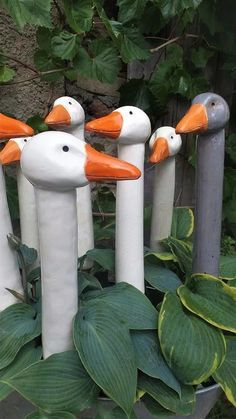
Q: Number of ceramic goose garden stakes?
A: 7